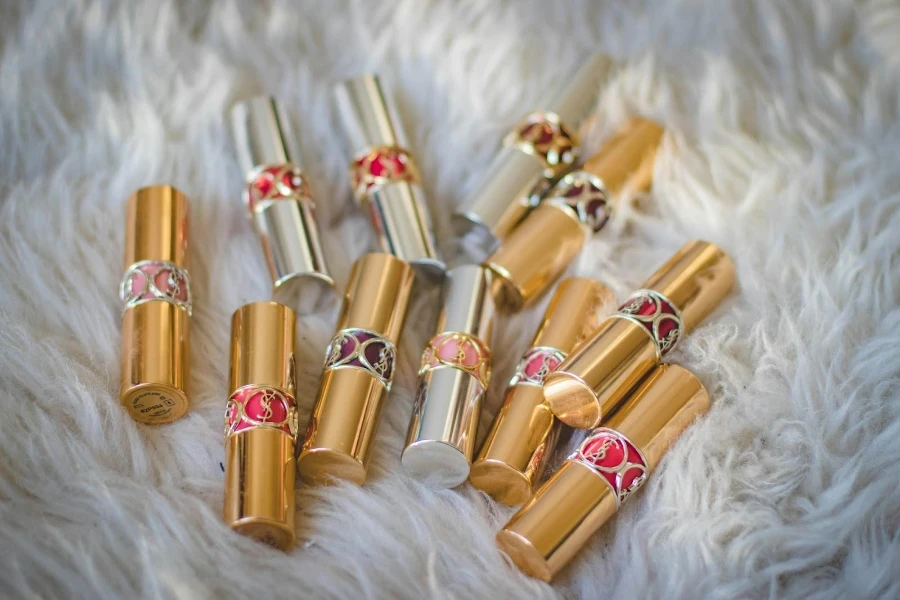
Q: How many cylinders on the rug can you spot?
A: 11